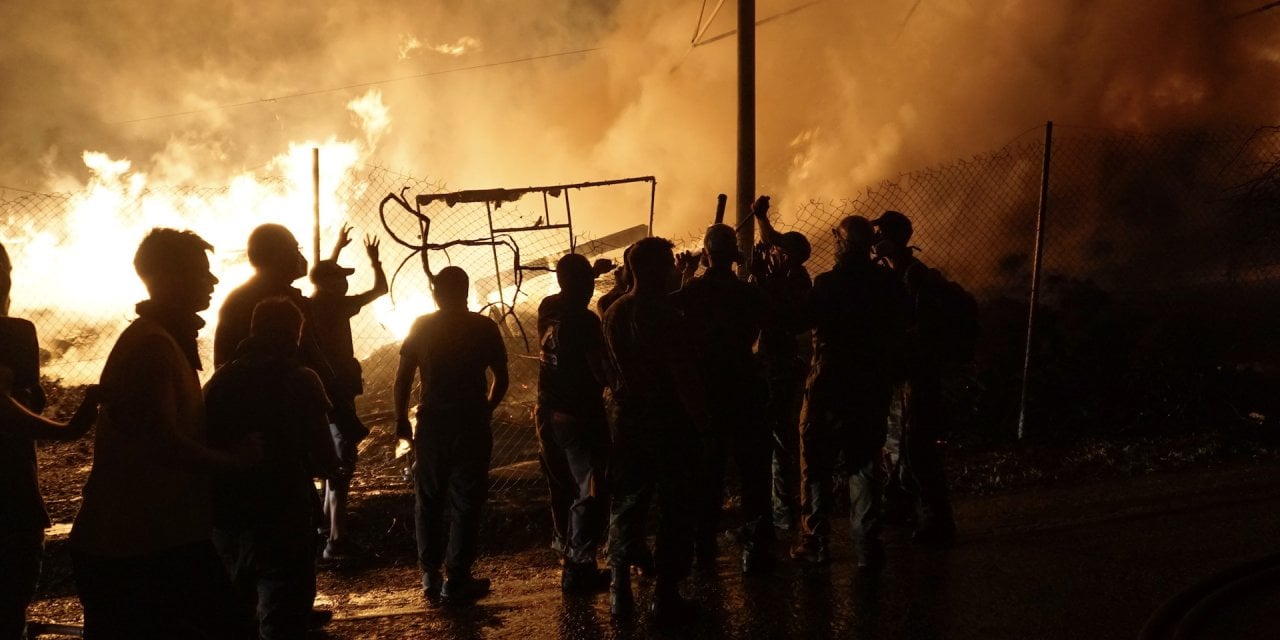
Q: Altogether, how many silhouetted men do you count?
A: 13